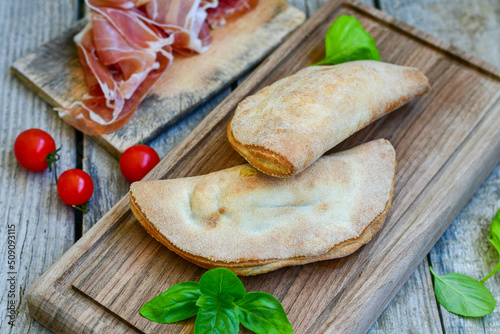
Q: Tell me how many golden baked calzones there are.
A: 2